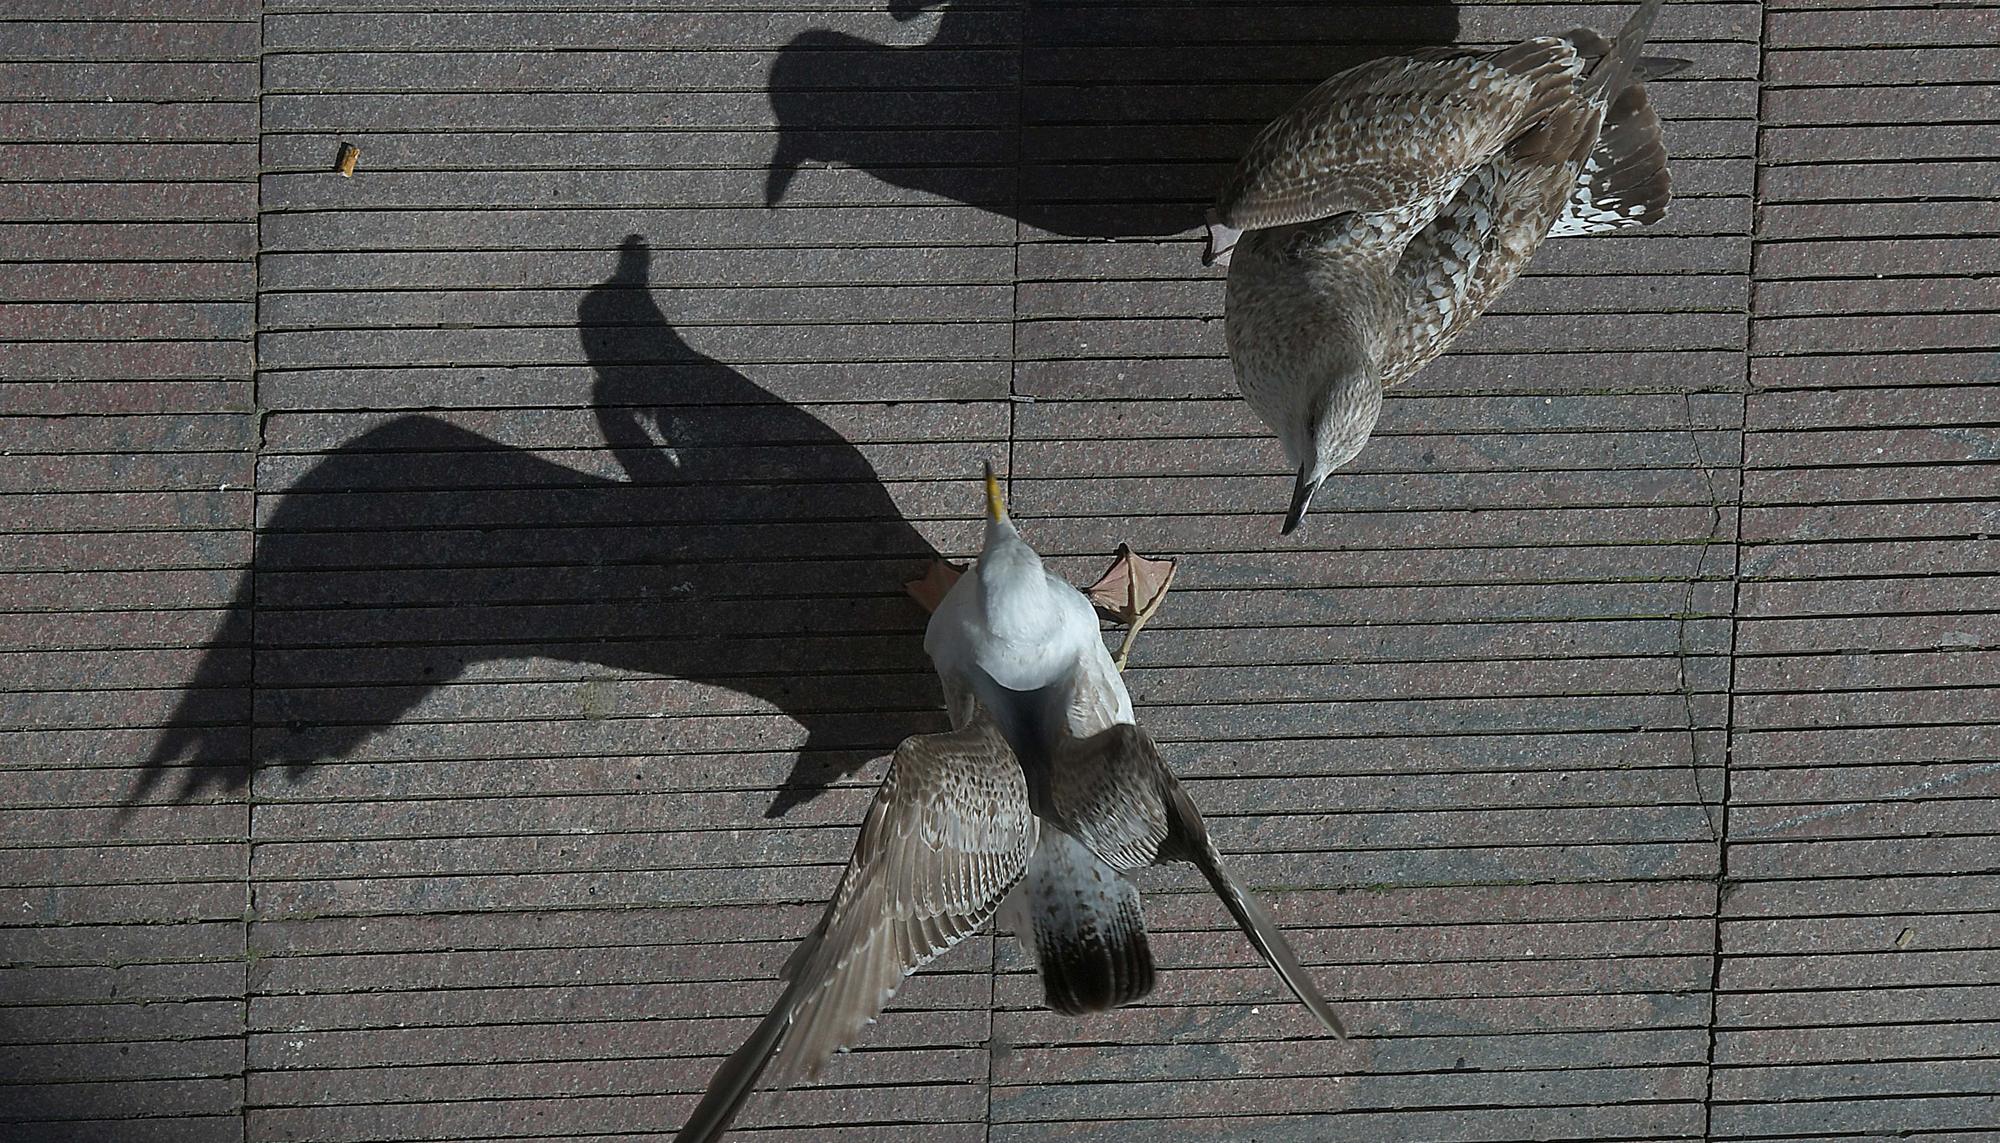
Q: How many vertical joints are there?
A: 3